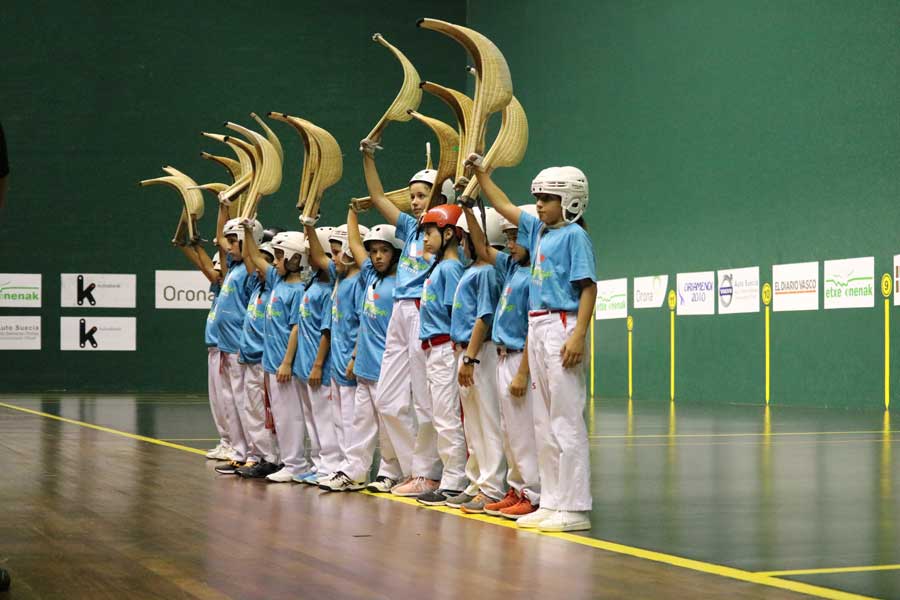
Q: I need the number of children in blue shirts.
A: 12